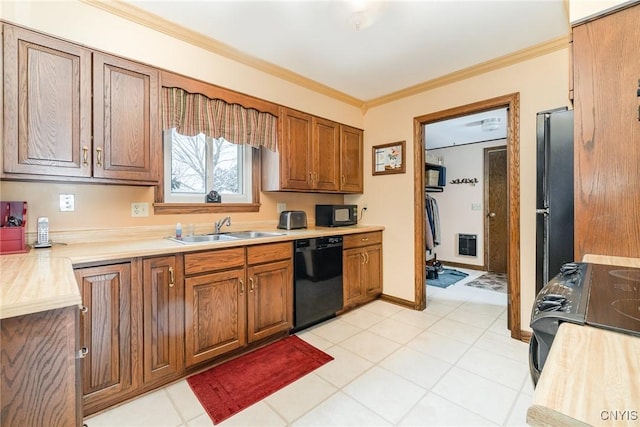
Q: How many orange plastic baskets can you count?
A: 0